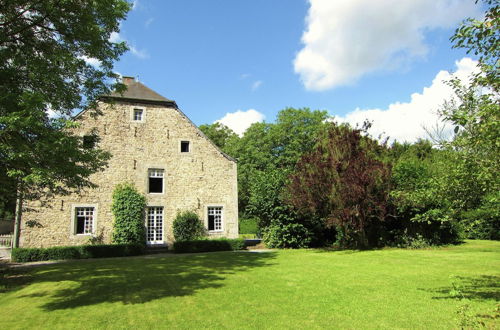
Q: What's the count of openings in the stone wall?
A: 7